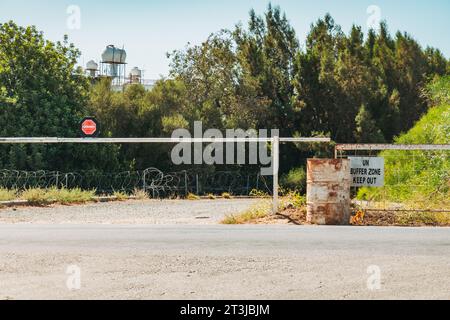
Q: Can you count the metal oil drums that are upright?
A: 1